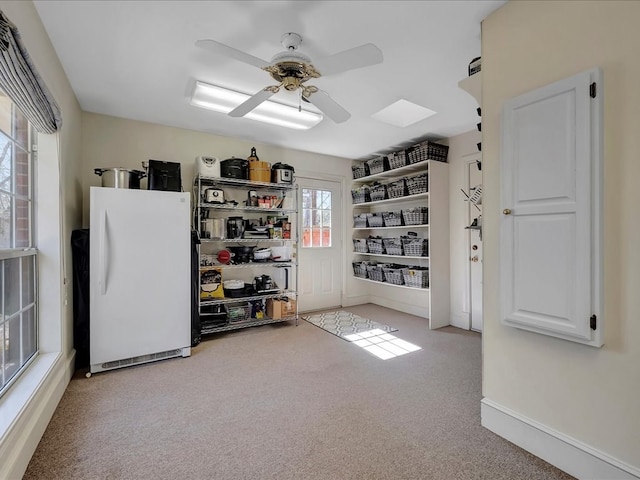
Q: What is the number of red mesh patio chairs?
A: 0